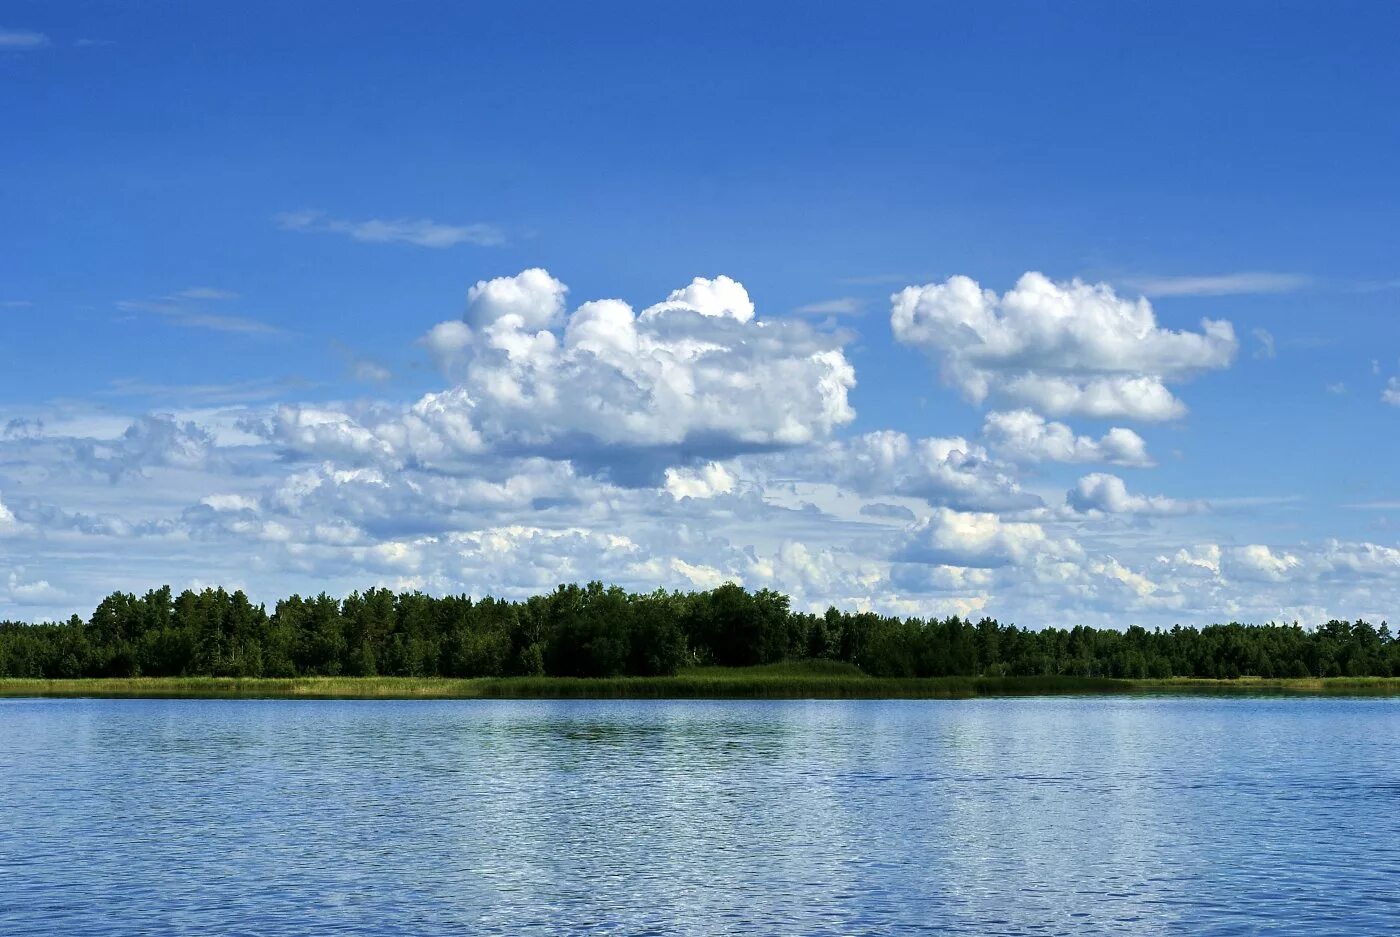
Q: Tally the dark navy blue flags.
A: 0